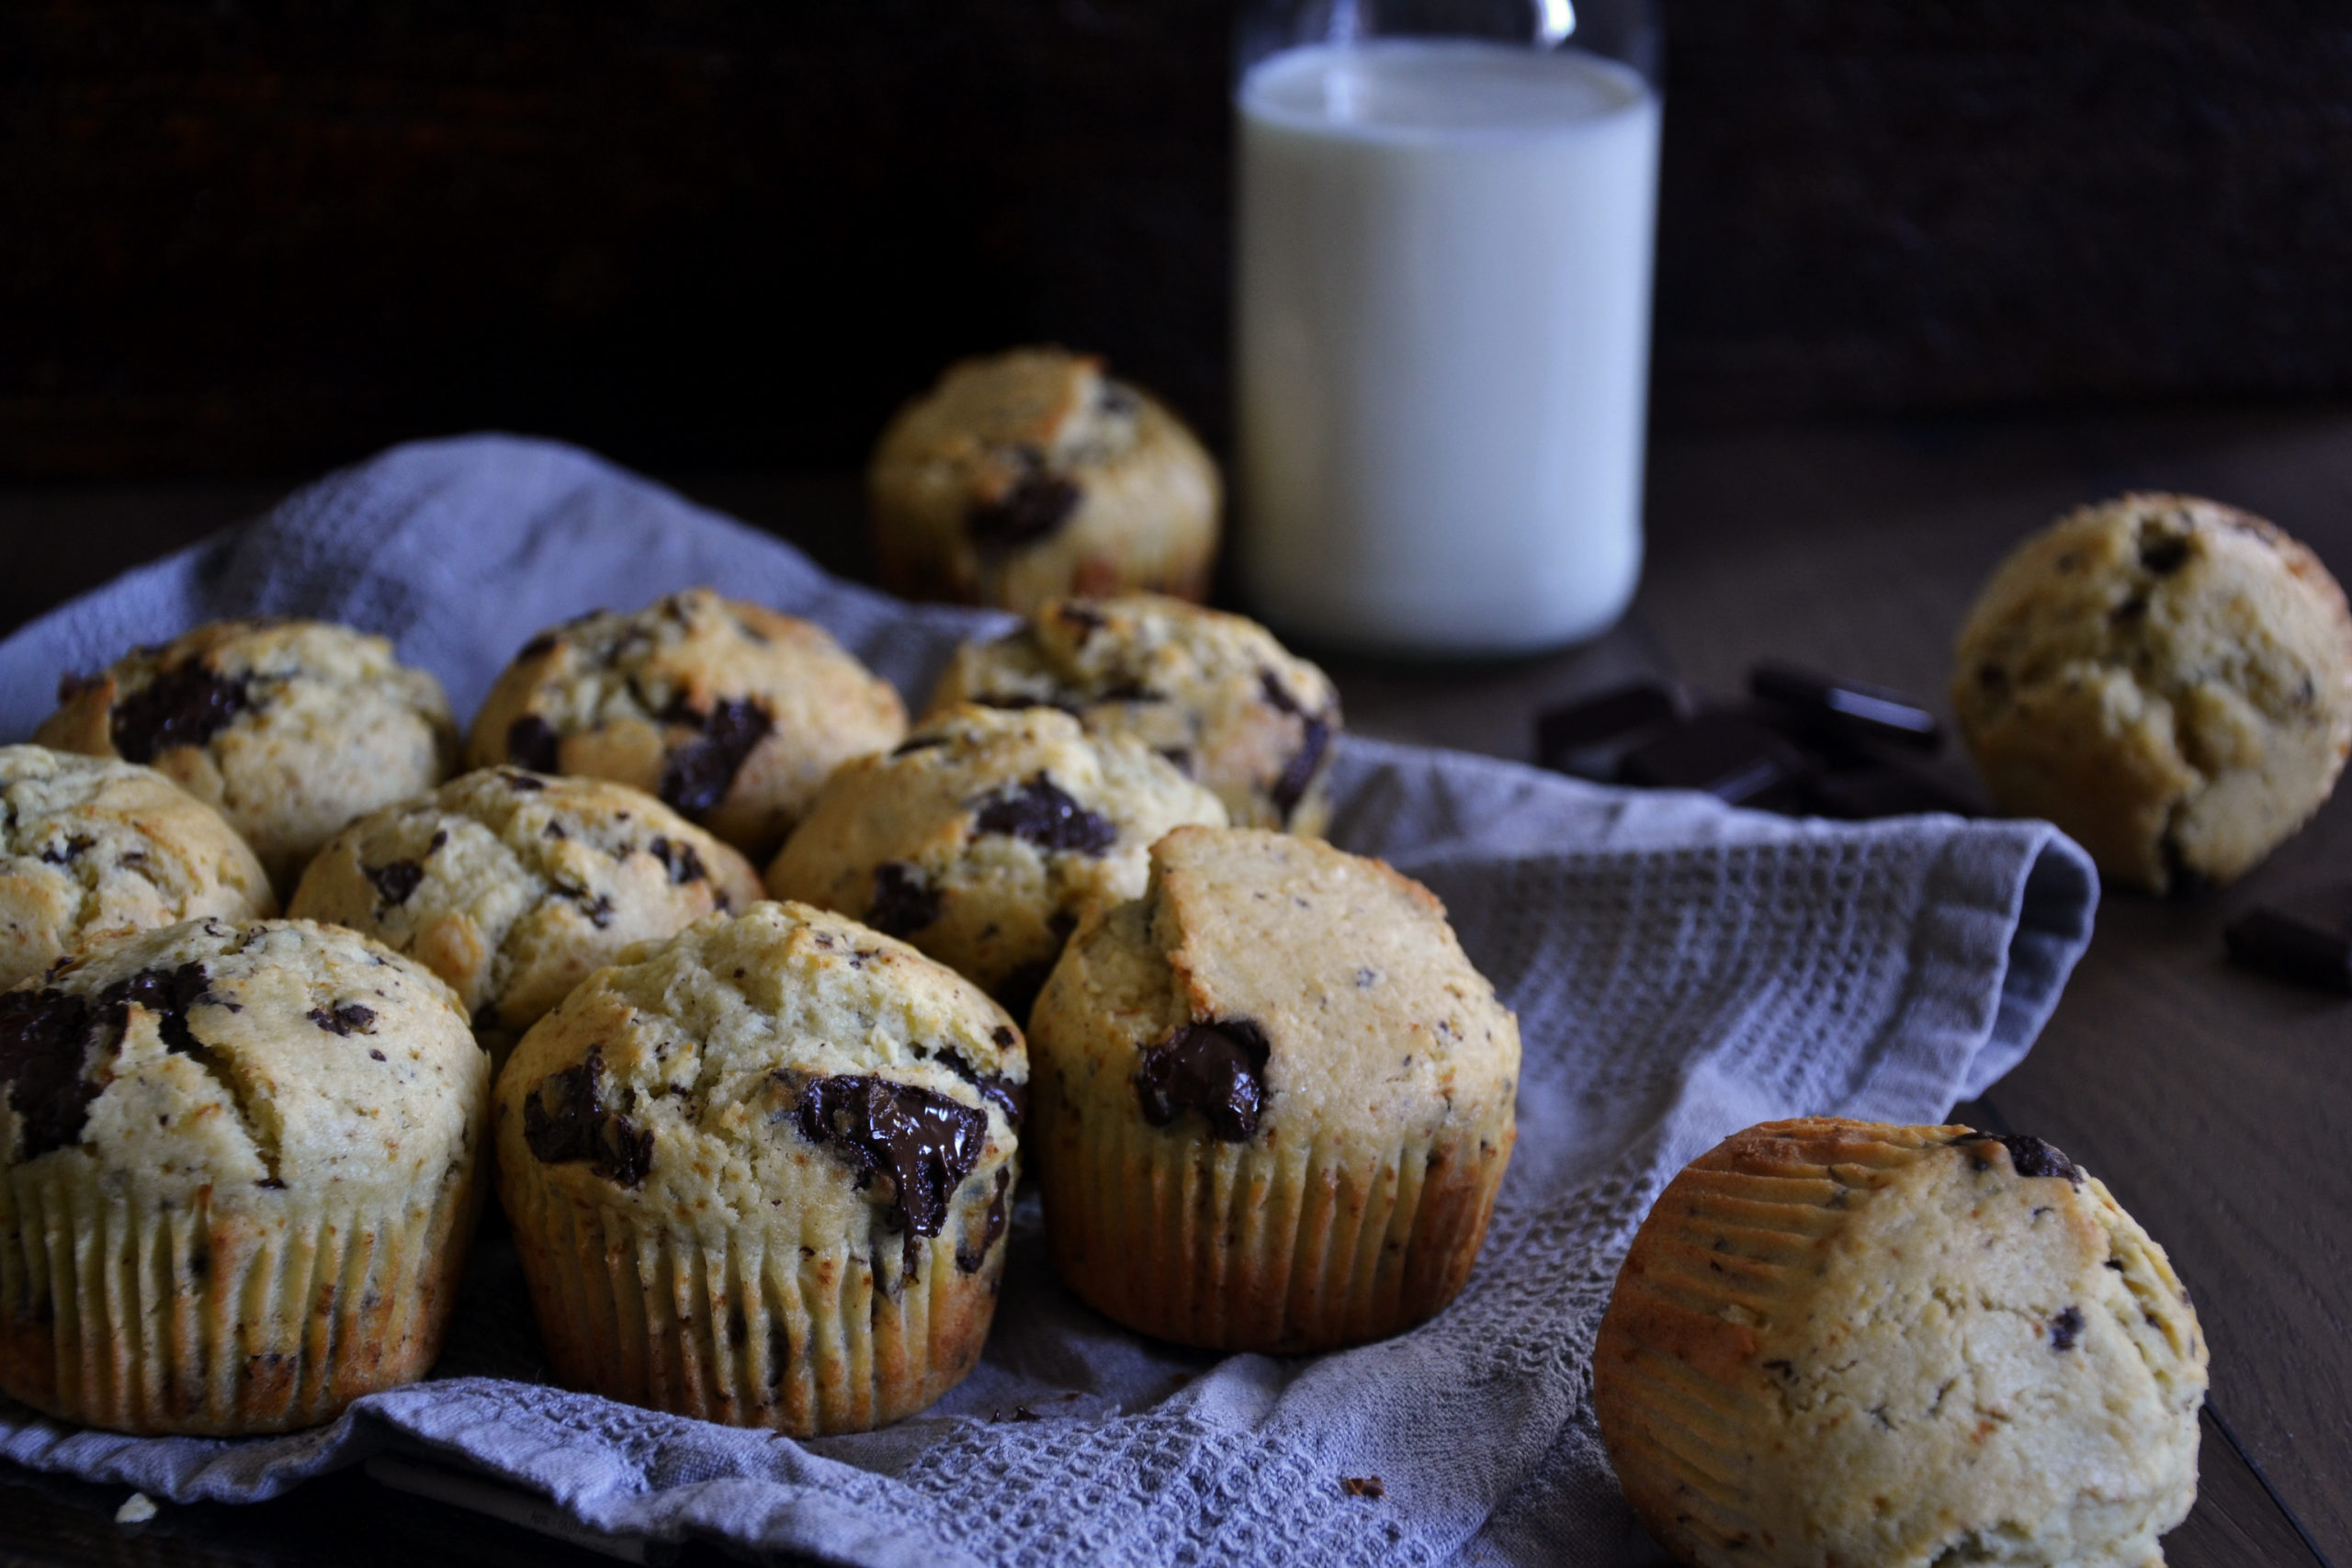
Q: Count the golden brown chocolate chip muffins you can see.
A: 12